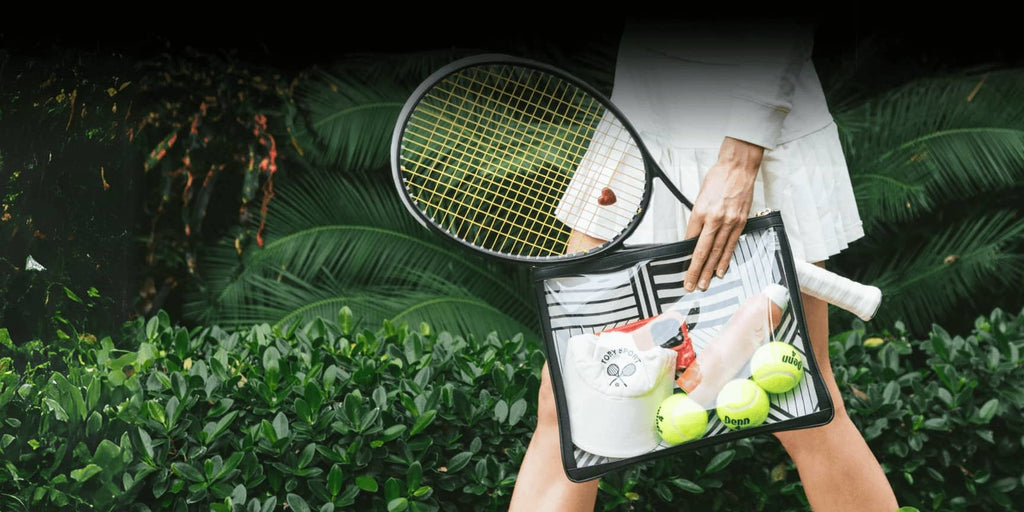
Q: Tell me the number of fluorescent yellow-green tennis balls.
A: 3